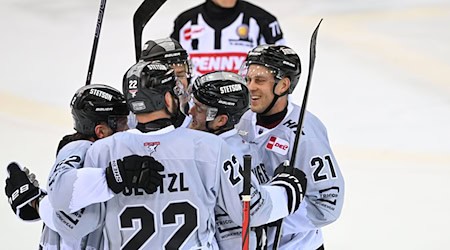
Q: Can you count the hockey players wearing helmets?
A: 5